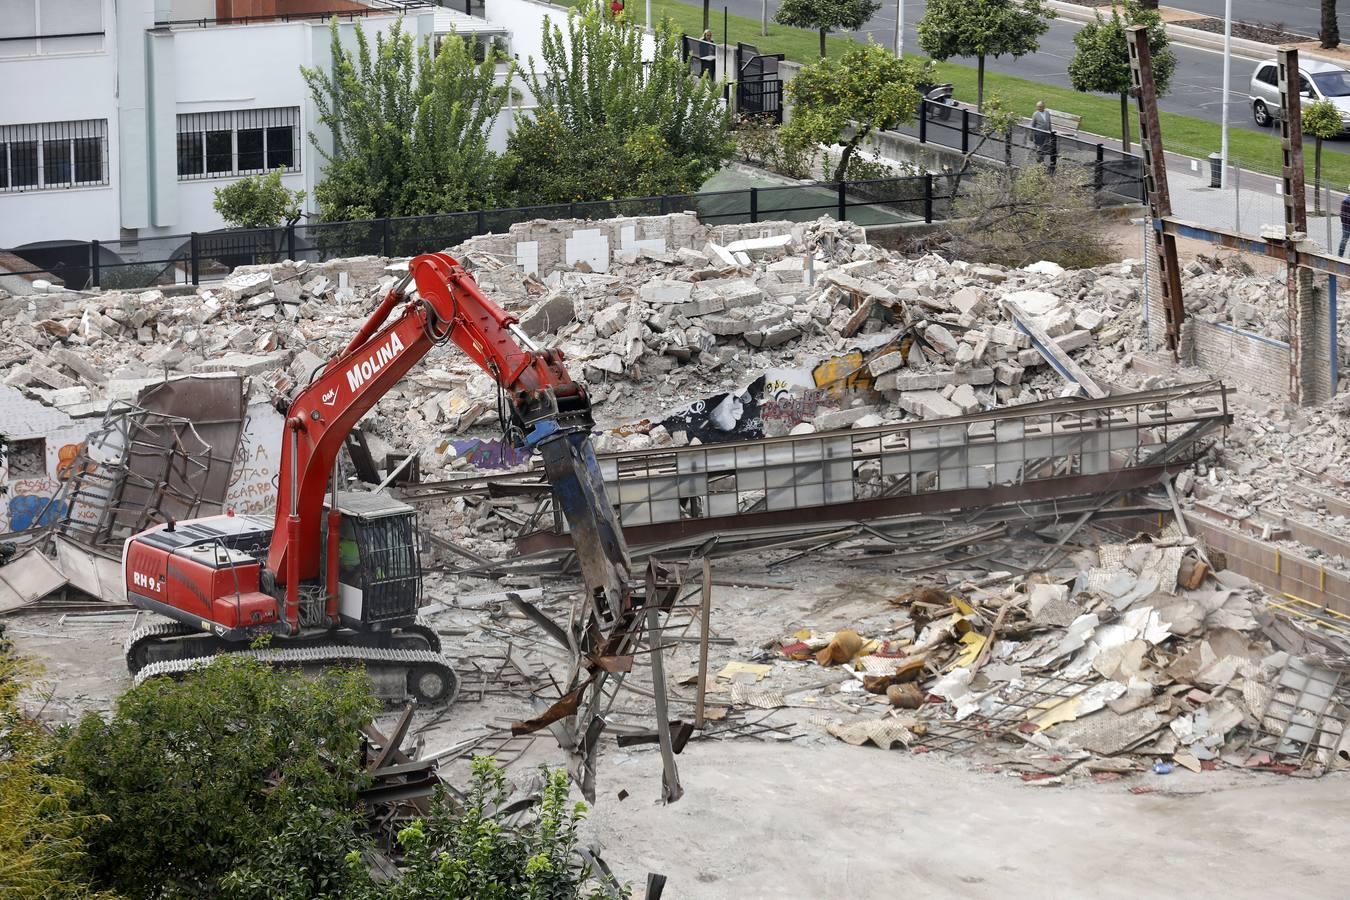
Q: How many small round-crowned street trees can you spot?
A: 4